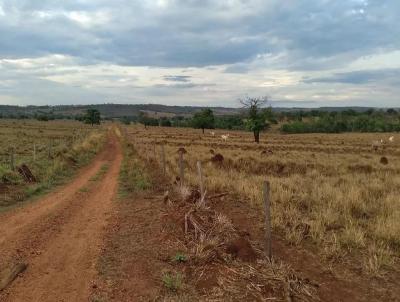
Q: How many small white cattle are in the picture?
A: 4